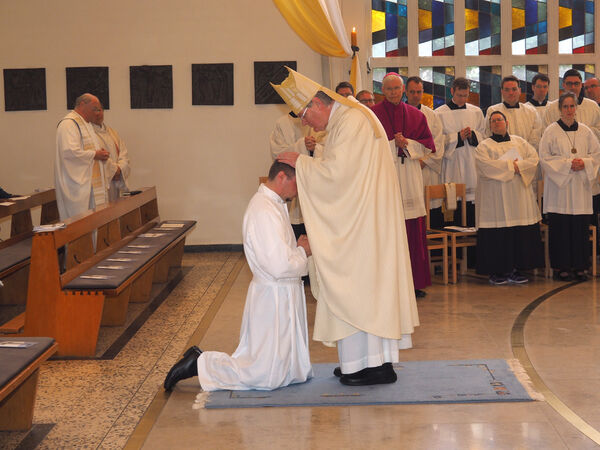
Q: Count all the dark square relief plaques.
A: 5